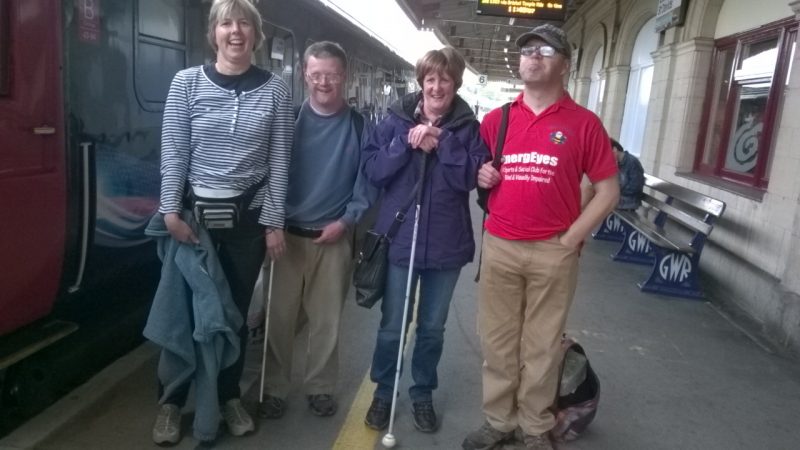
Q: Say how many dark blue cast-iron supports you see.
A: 3